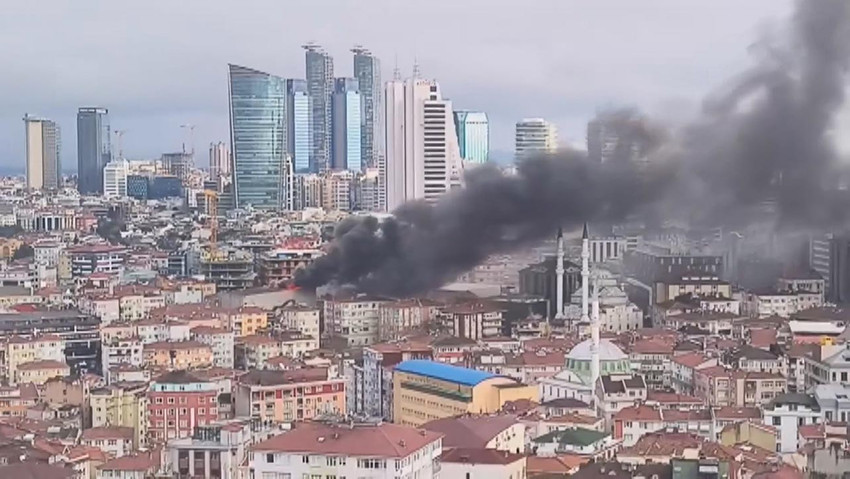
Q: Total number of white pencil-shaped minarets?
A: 3